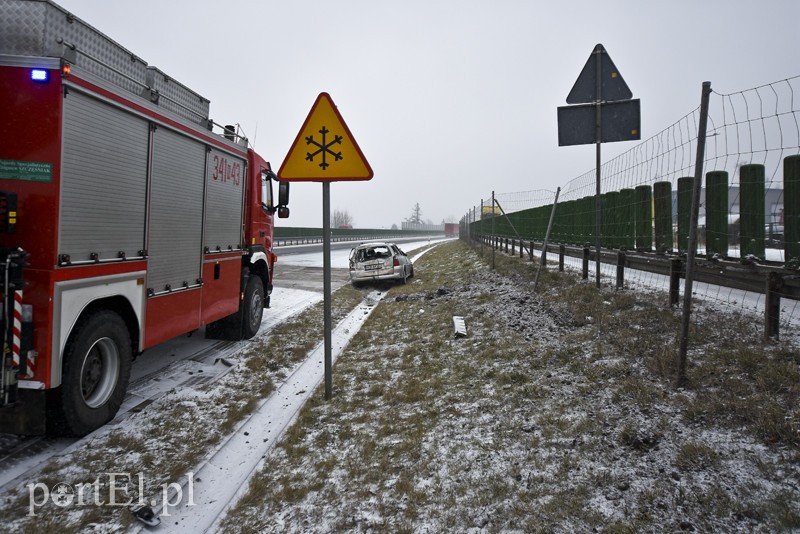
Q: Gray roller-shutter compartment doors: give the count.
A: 3